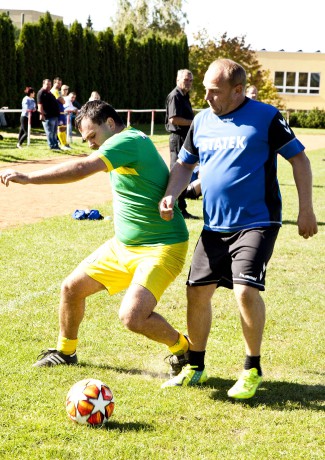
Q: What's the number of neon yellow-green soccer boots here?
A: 2